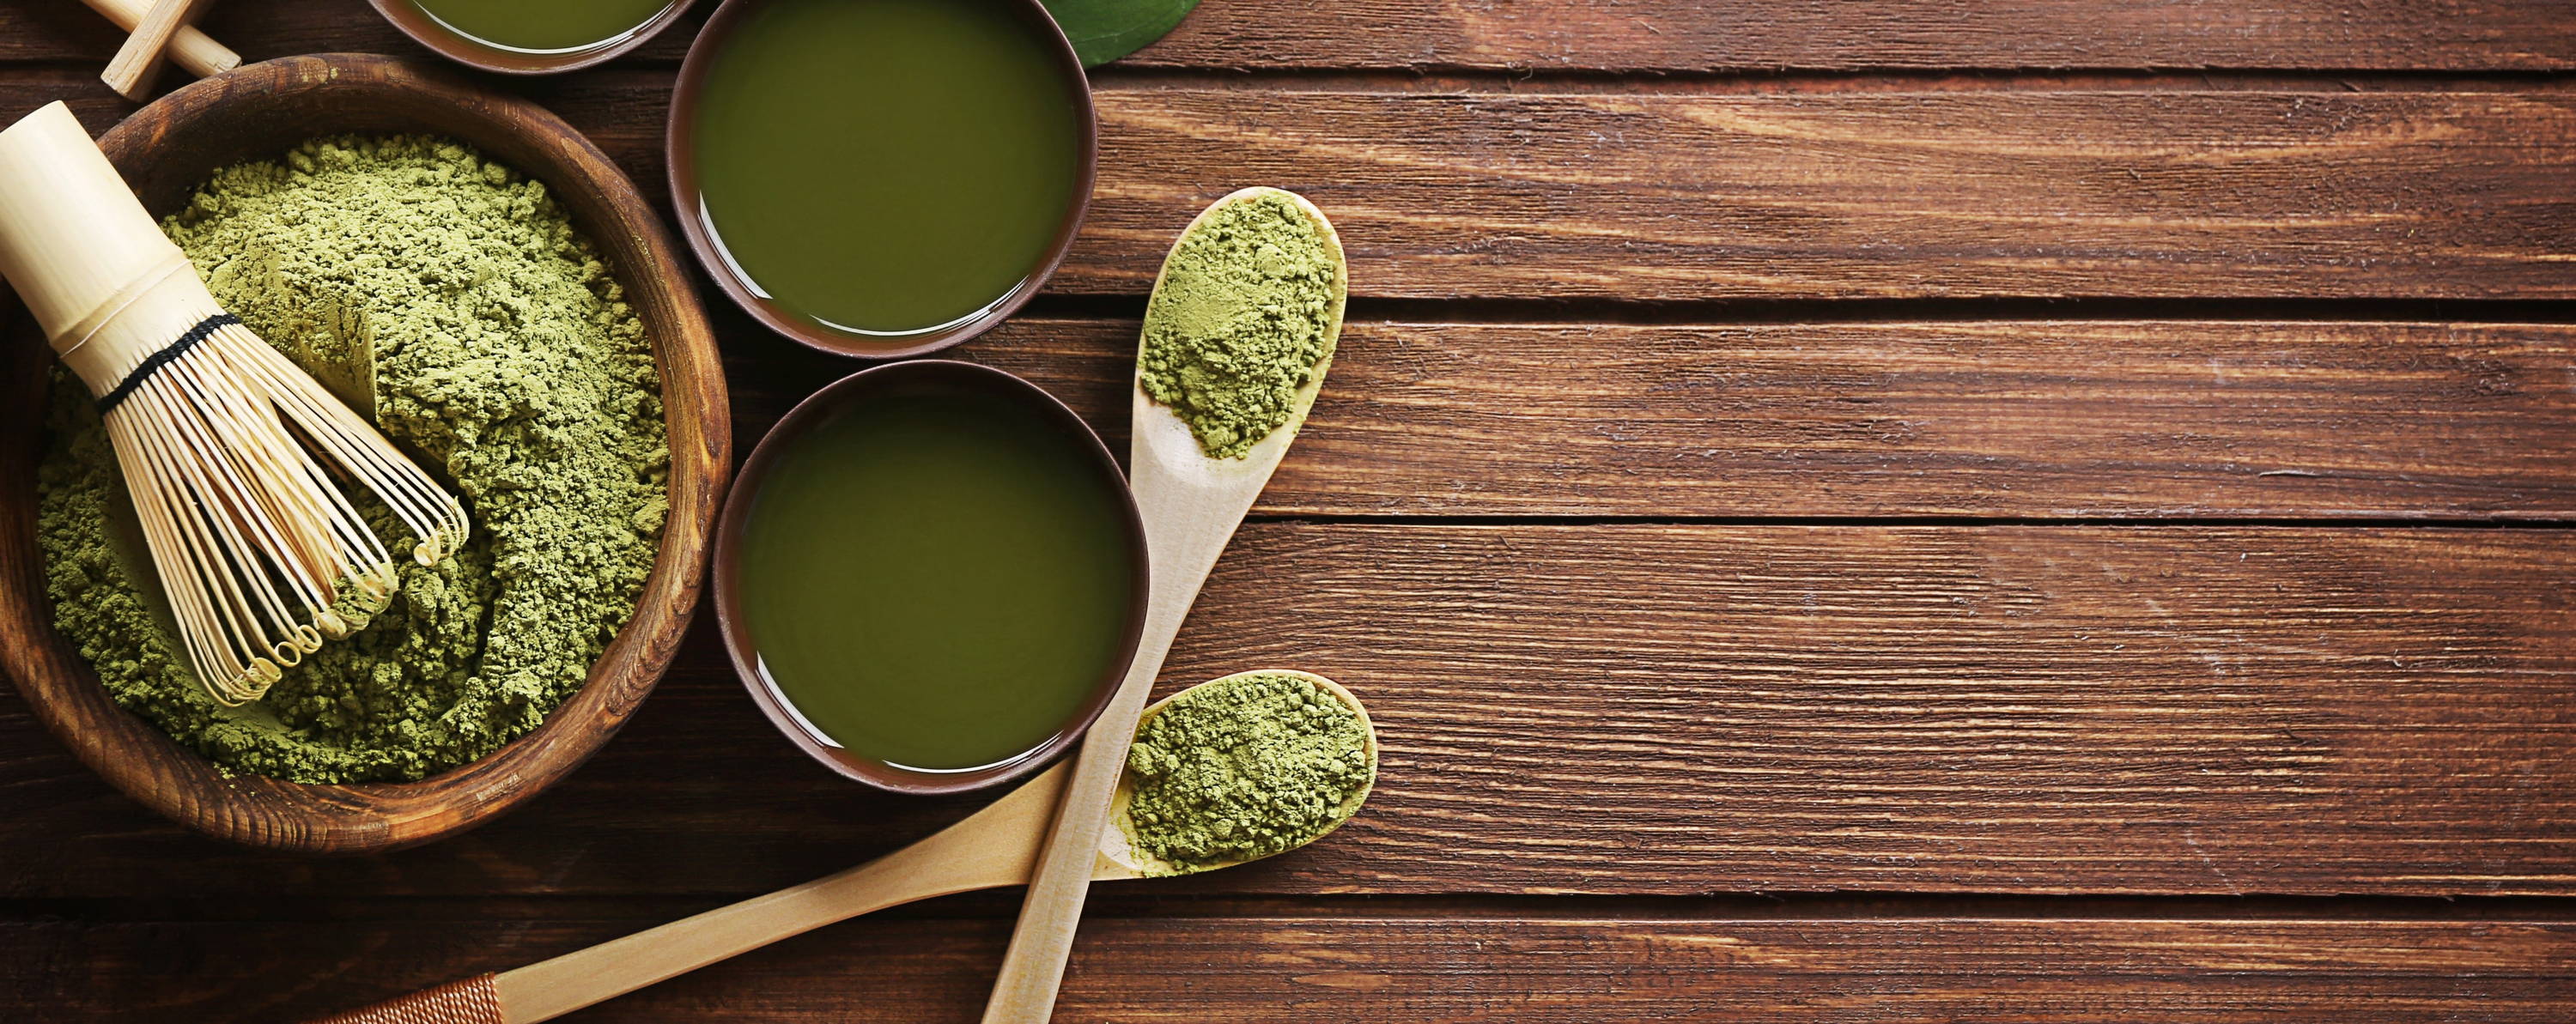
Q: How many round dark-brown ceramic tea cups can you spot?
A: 3